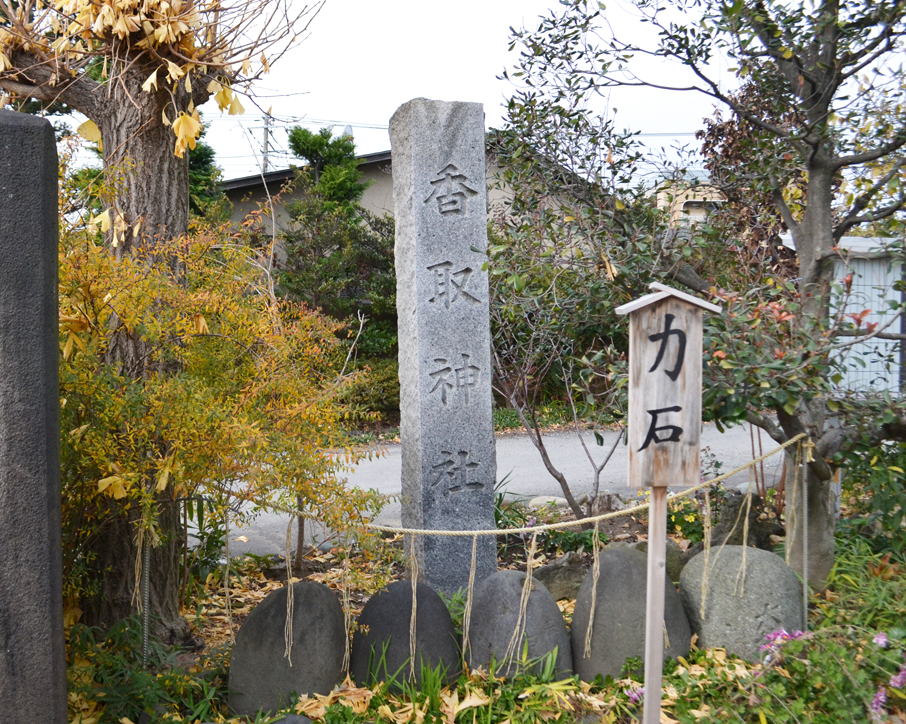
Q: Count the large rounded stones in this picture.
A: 5